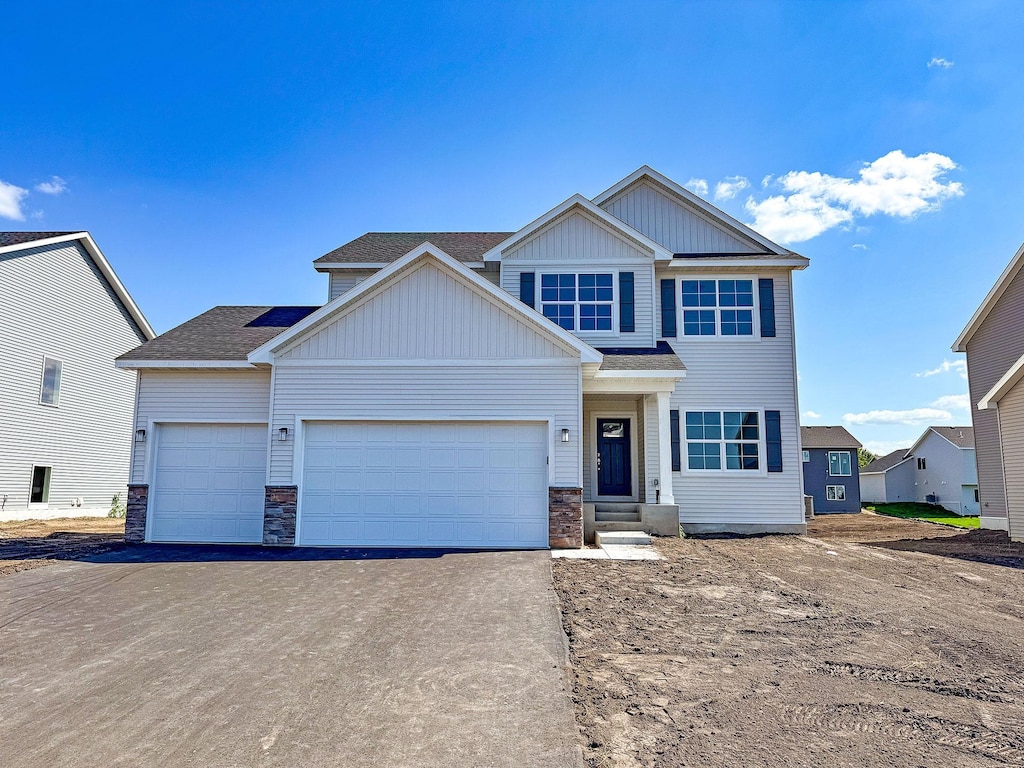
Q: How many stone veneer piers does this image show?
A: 3